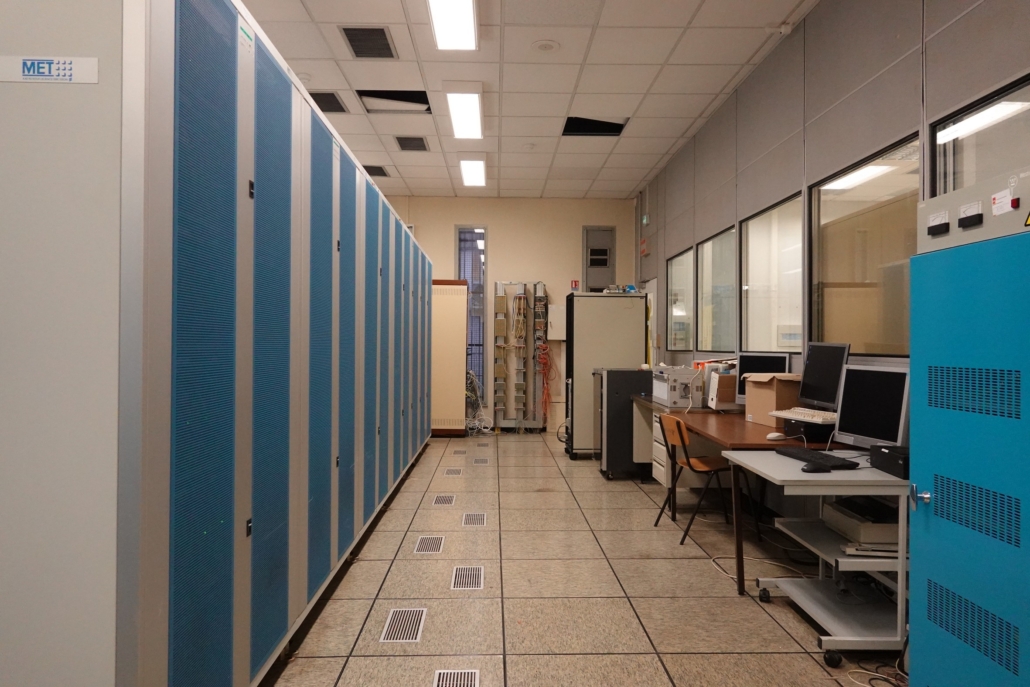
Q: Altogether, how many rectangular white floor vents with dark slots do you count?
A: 10